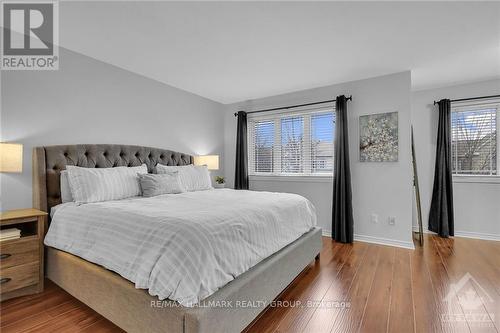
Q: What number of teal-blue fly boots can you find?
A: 0